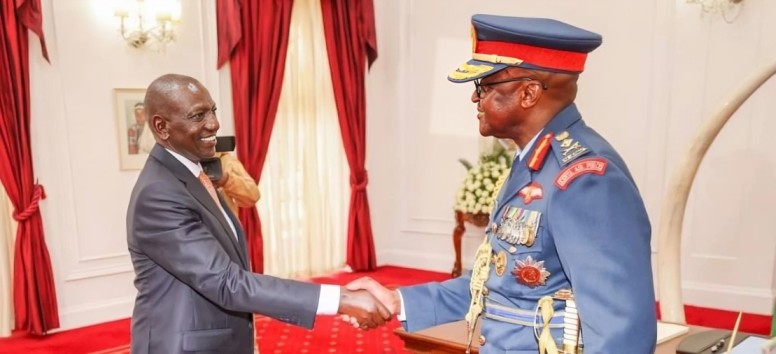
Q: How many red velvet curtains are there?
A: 3